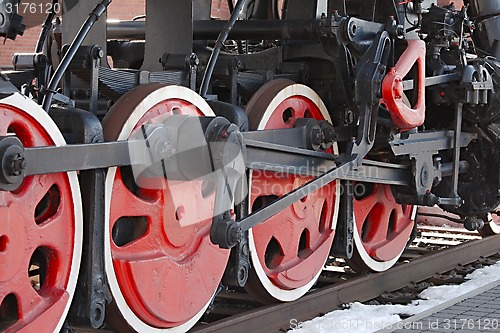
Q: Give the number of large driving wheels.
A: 4